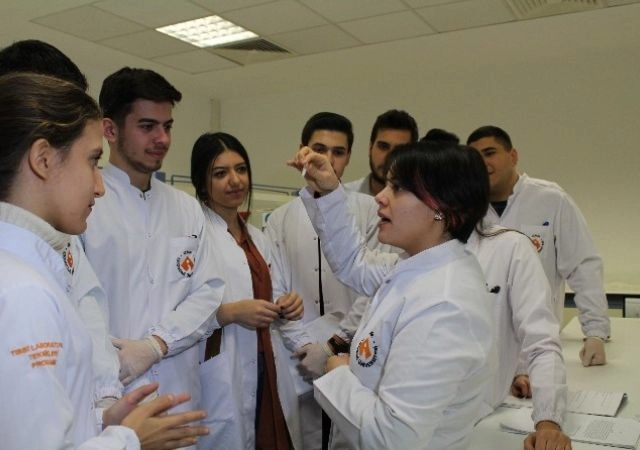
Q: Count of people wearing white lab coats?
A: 9